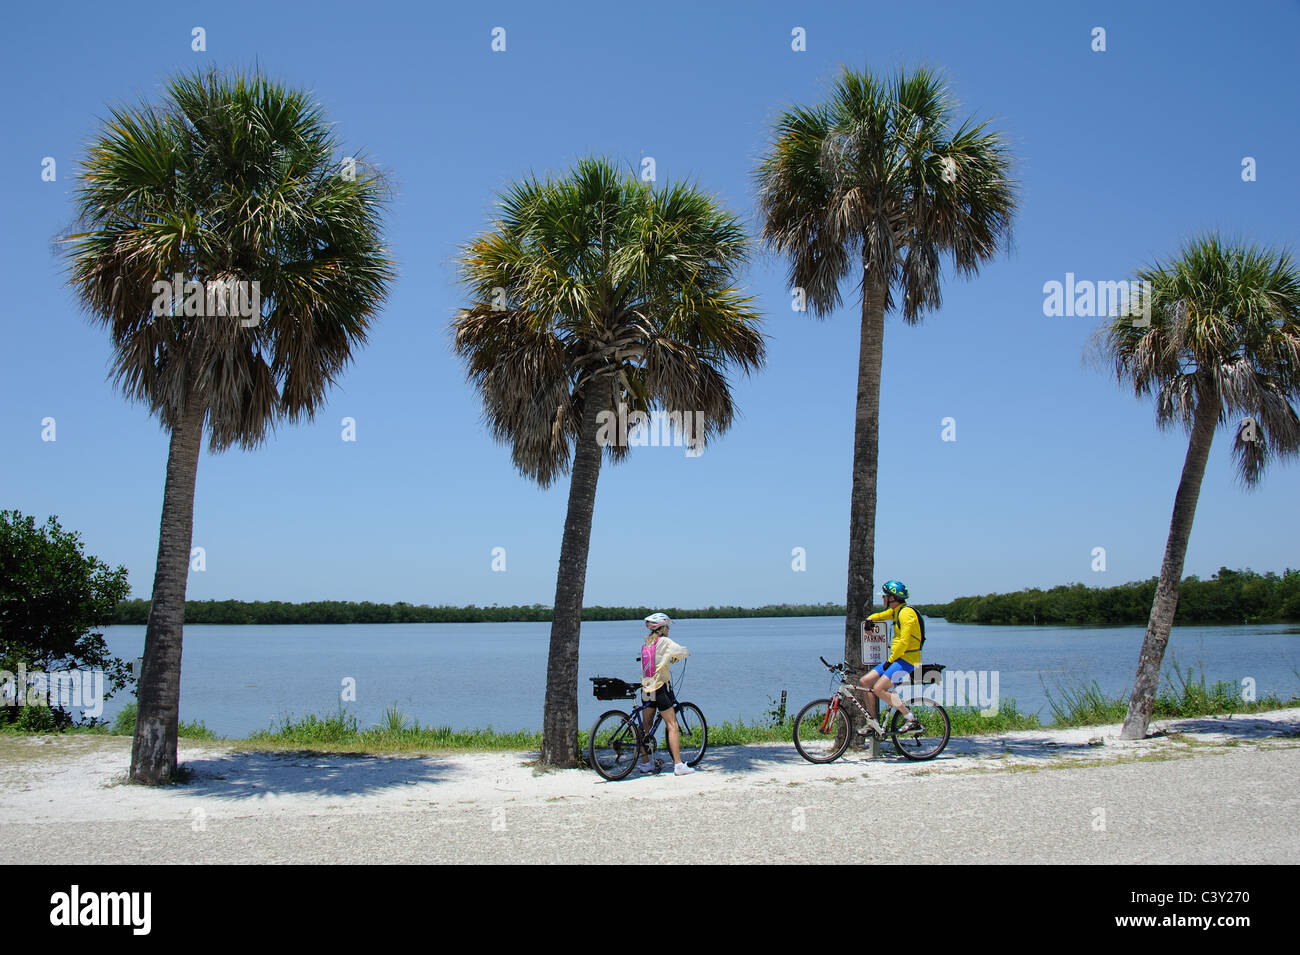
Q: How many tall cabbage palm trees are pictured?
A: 4